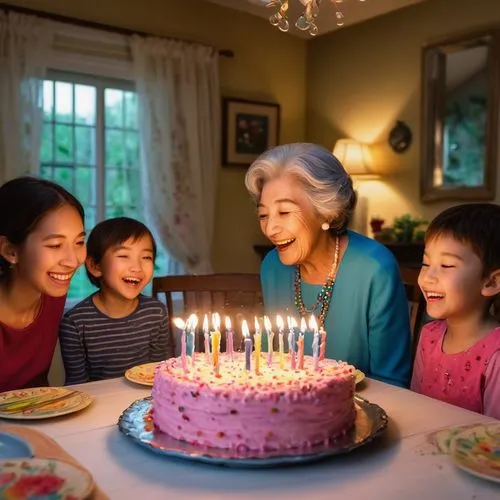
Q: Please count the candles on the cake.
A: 13